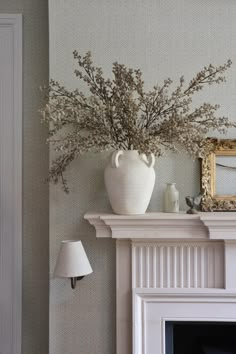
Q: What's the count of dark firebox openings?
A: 1